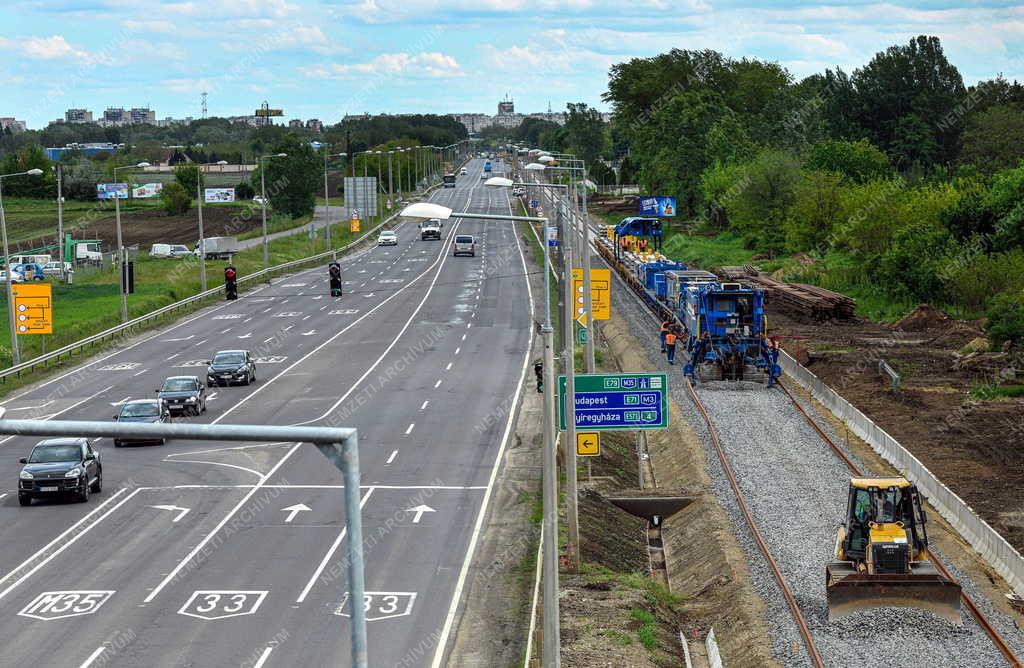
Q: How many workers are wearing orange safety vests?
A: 3